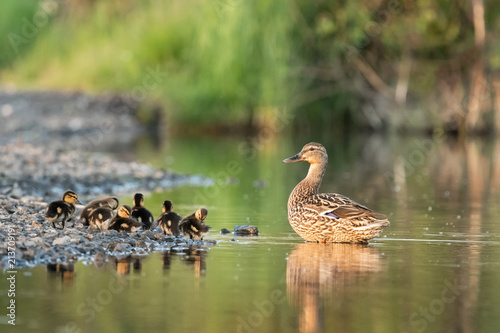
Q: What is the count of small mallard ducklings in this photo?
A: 7